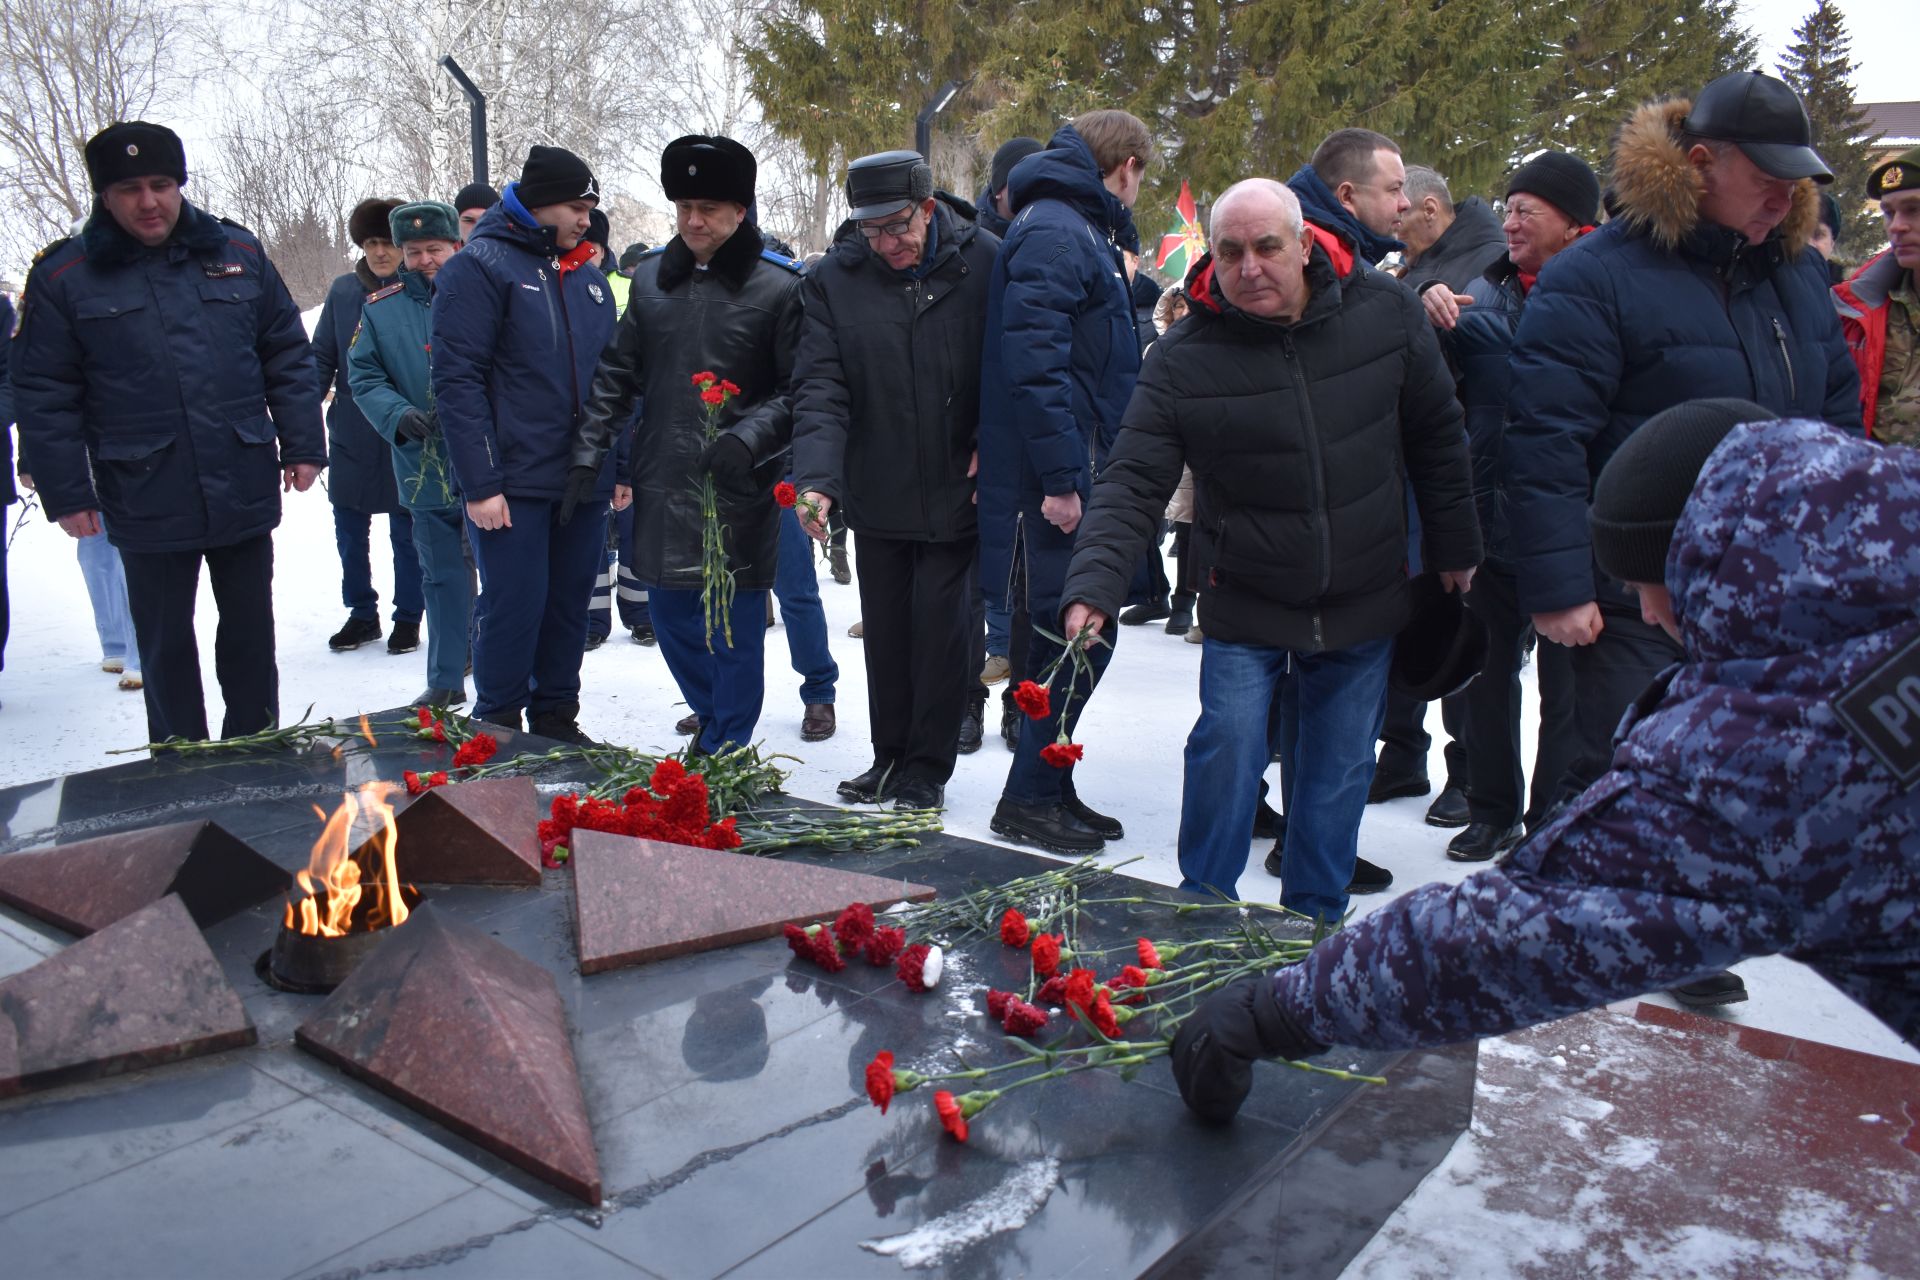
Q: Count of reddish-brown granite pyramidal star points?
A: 5